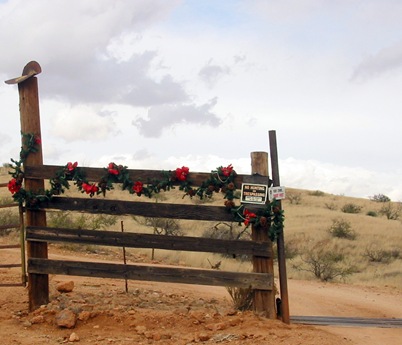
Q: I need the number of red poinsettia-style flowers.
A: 9